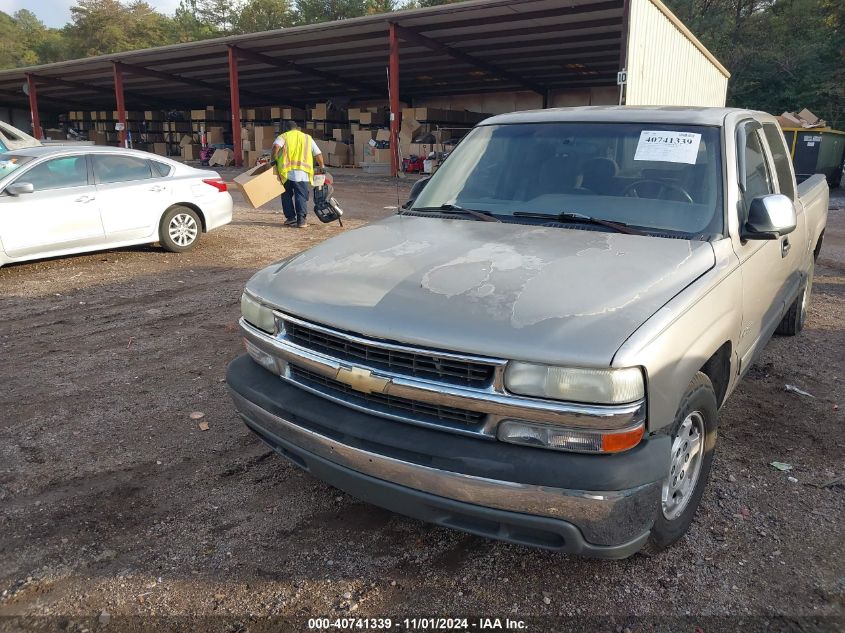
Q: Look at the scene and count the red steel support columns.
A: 4